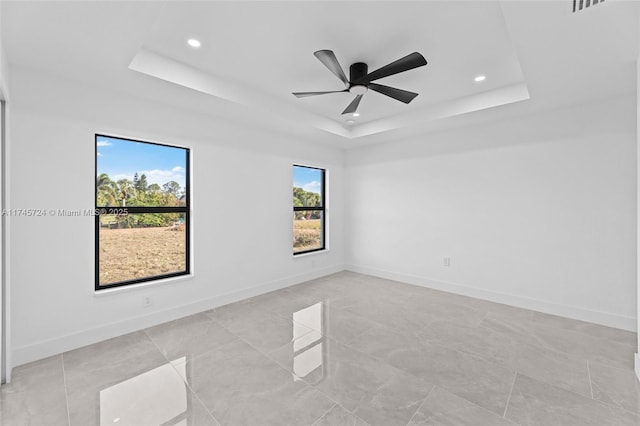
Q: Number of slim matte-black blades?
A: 5